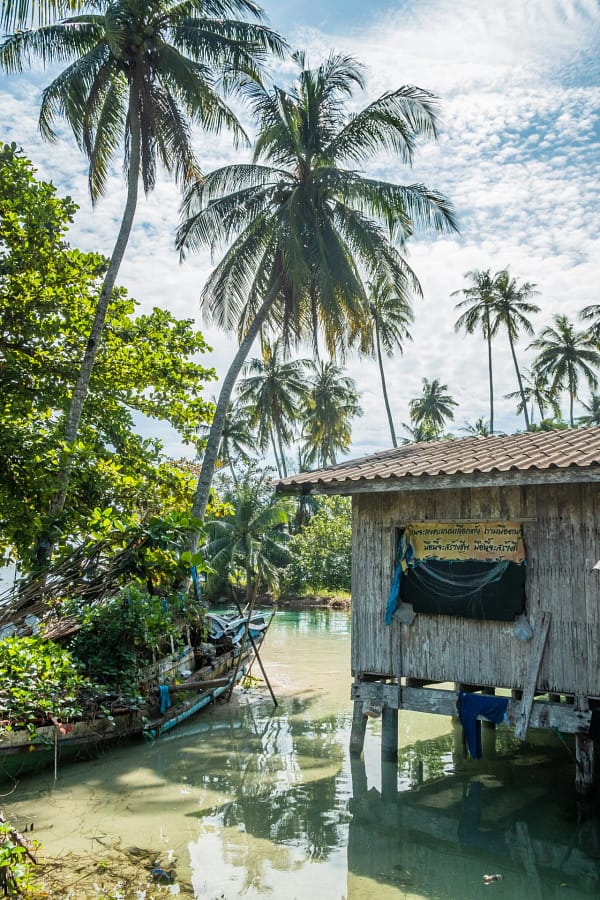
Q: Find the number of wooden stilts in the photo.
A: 5